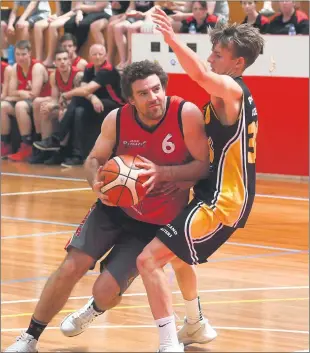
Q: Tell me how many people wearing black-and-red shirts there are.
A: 4